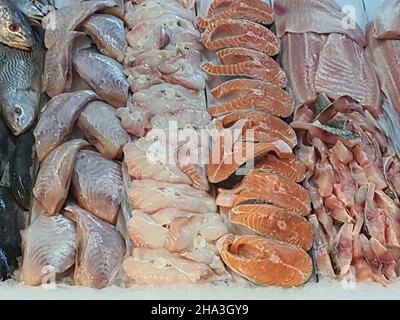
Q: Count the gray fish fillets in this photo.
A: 10